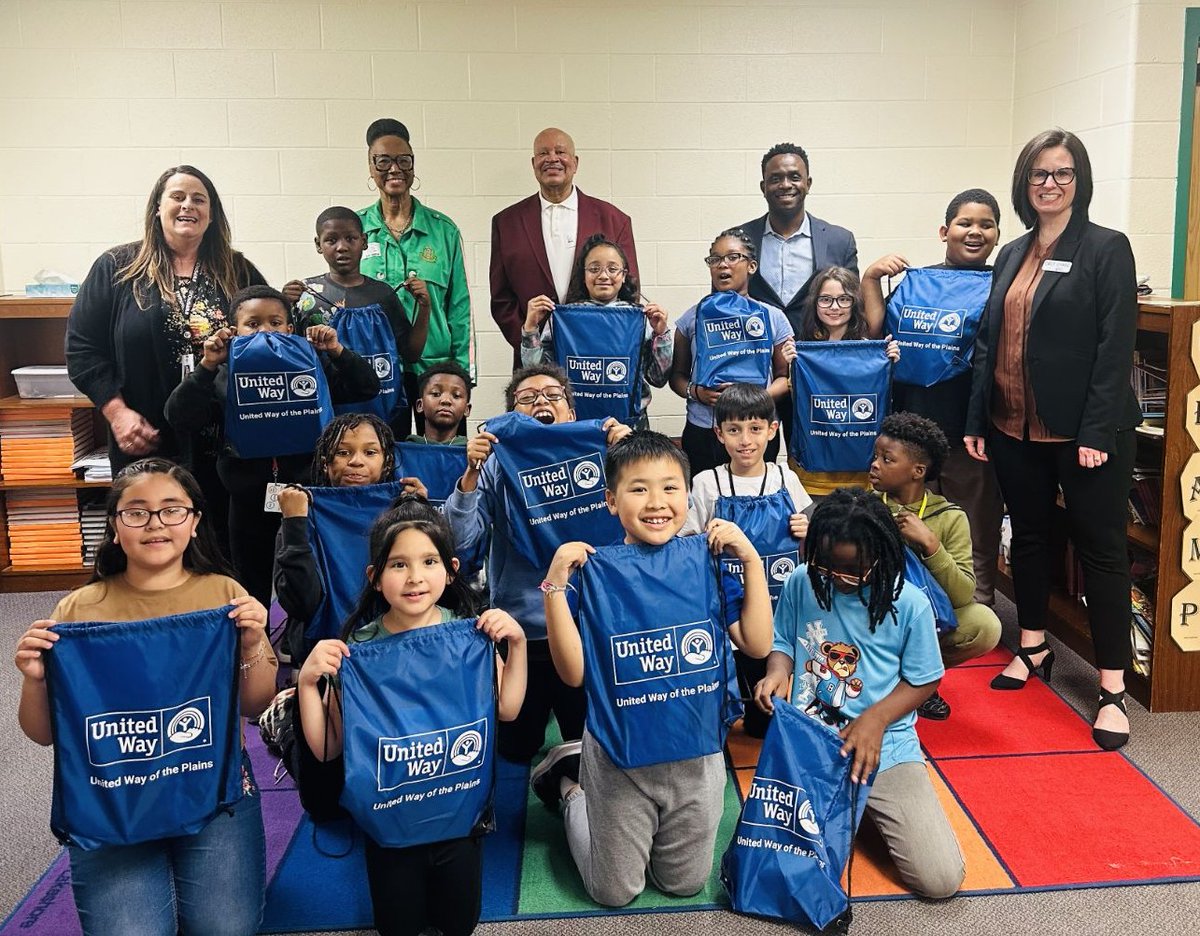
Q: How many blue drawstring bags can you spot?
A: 15